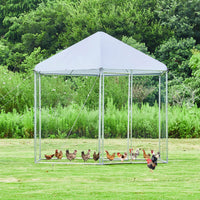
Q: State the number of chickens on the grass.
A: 11